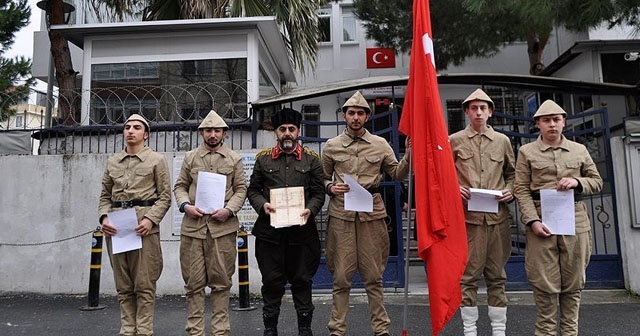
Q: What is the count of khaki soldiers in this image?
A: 5